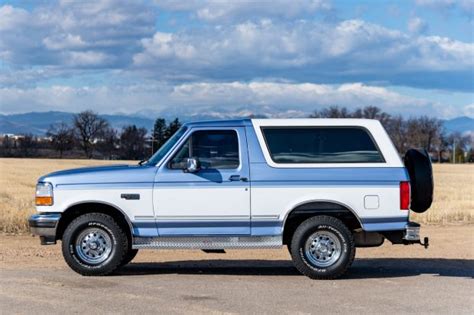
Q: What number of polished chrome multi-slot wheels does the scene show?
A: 2